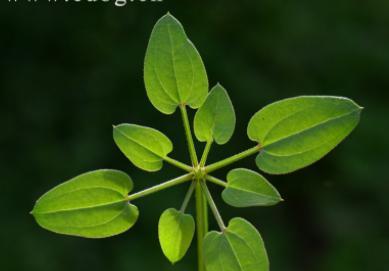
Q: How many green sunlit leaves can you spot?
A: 8